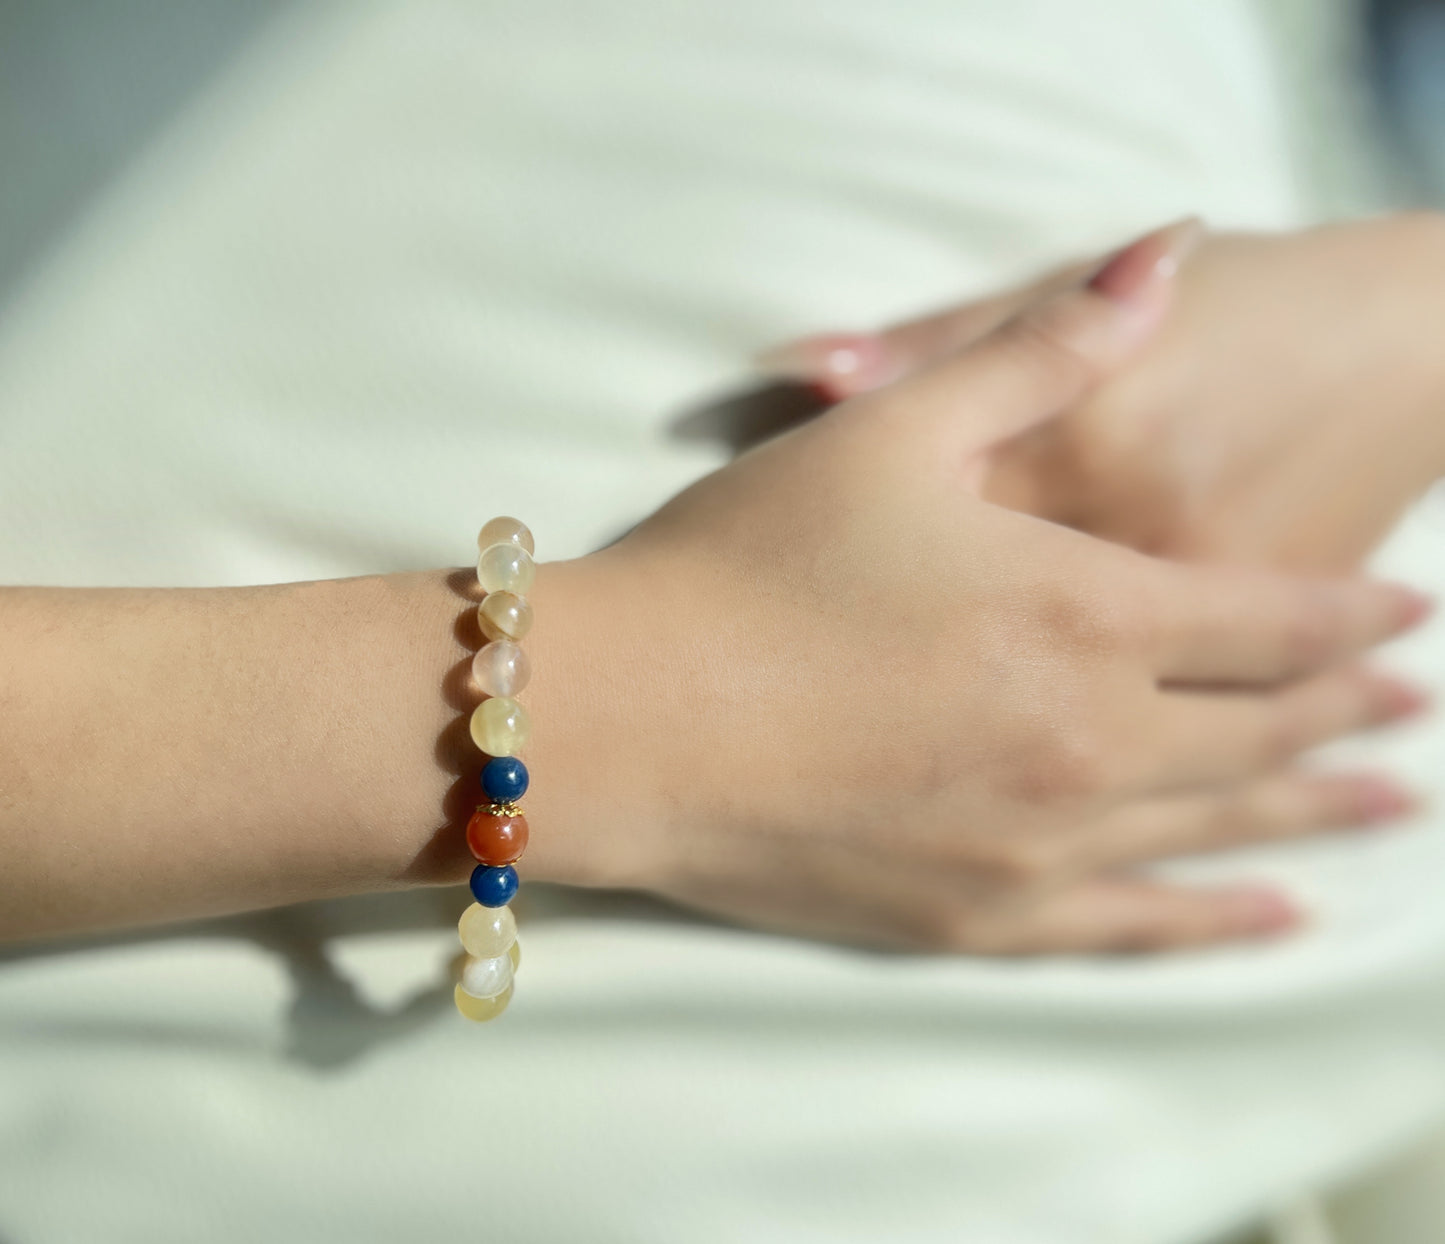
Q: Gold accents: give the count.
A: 2